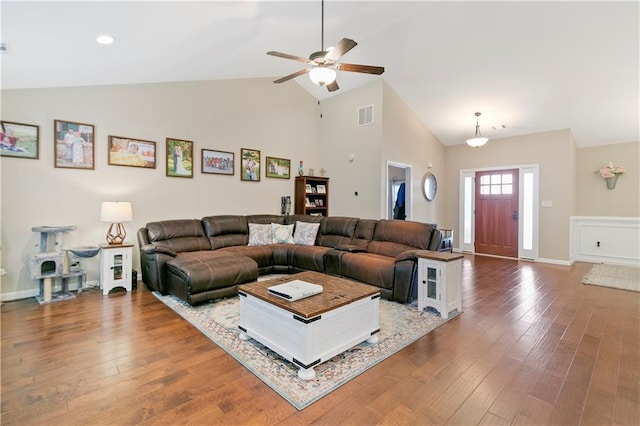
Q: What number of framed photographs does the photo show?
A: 7